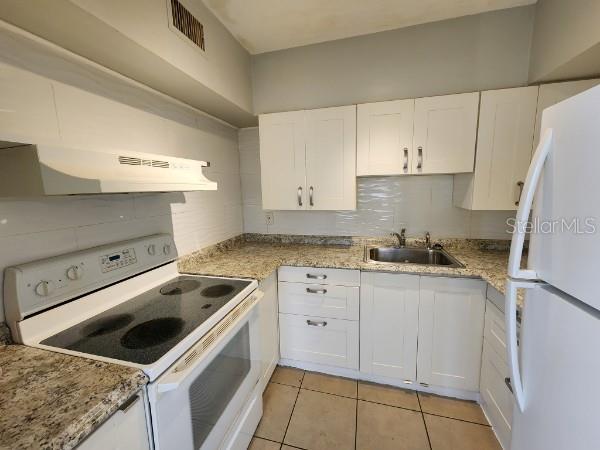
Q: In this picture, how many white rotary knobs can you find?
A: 4